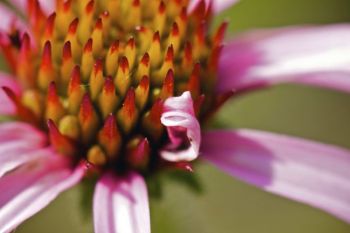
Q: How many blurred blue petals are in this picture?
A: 0